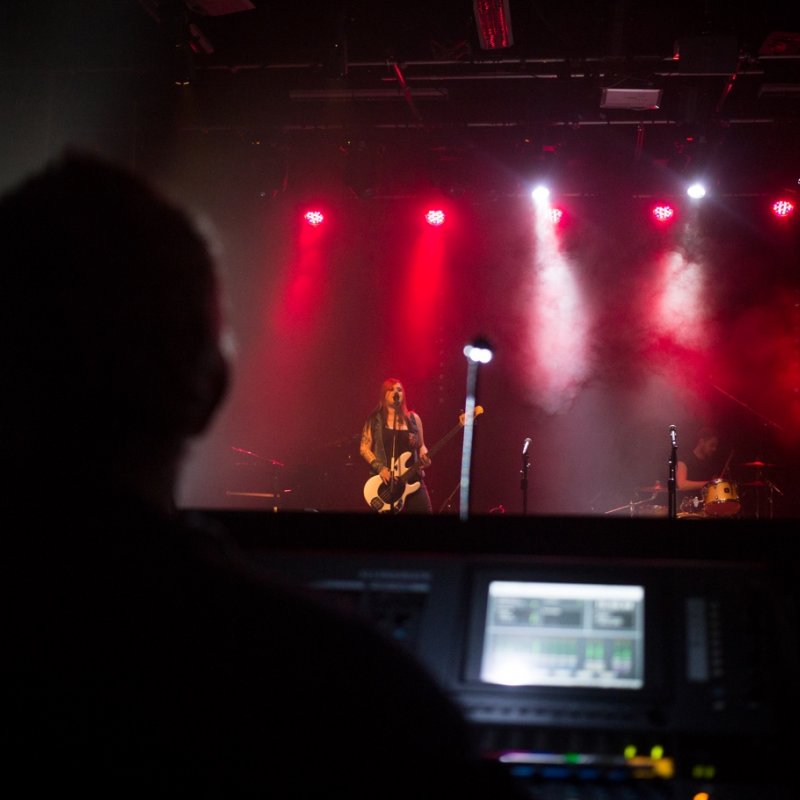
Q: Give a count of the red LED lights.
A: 5